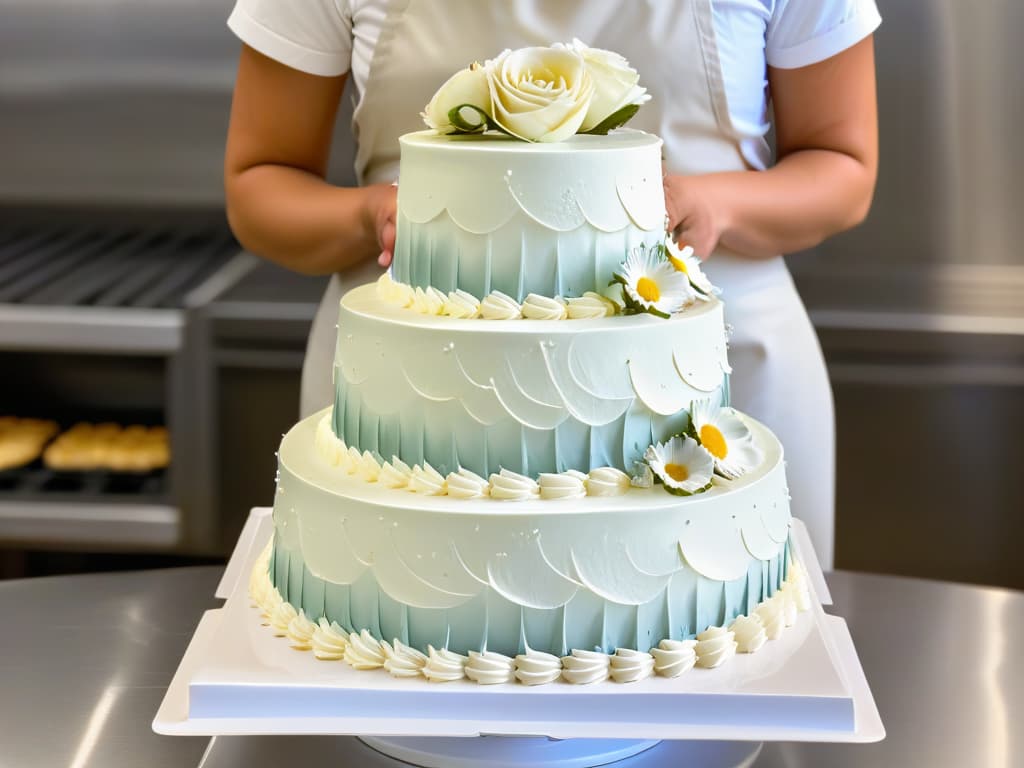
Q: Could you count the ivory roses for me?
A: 3